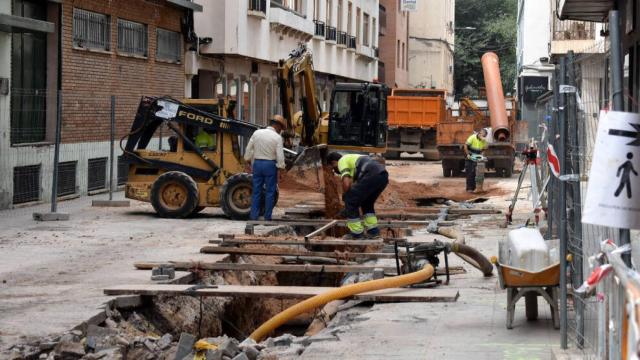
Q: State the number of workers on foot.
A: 3